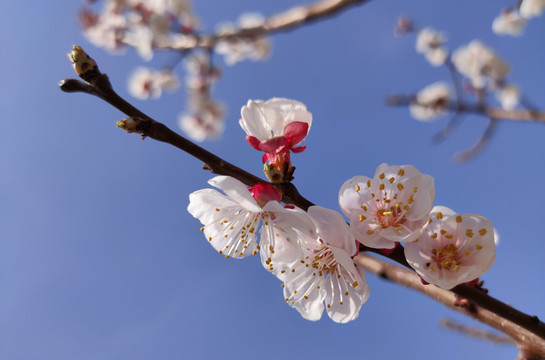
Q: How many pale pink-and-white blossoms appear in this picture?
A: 5